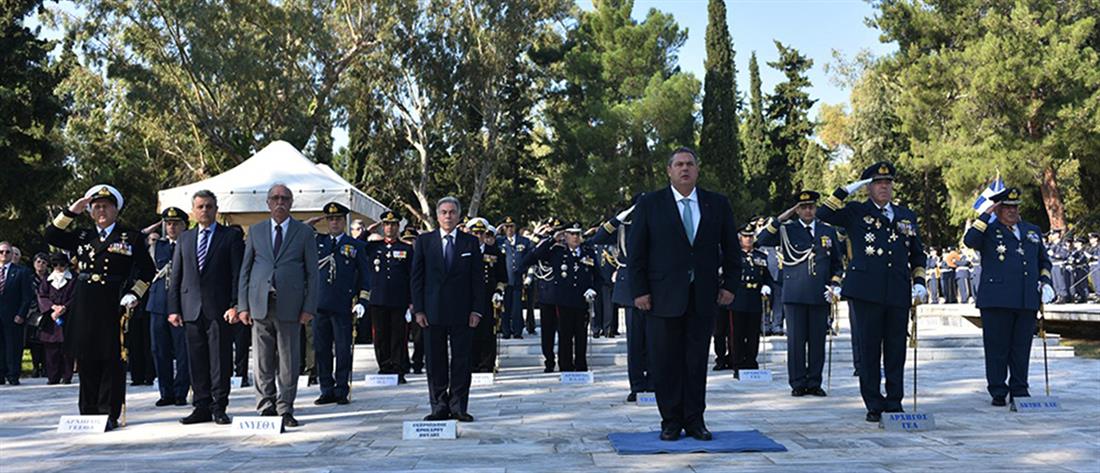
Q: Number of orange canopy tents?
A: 0